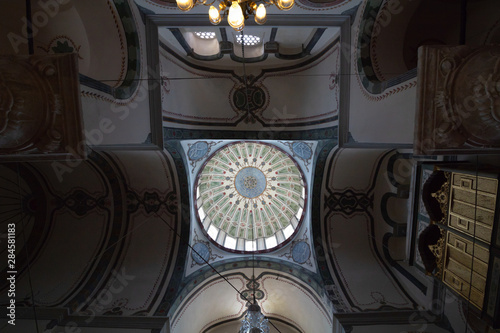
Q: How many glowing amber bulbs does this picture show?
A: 5